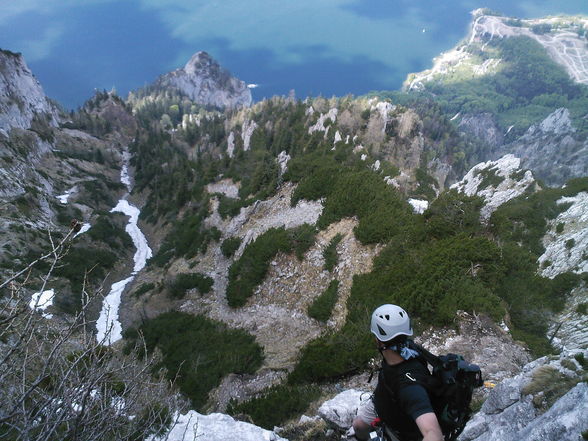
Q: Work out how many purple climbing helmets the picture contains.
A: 0